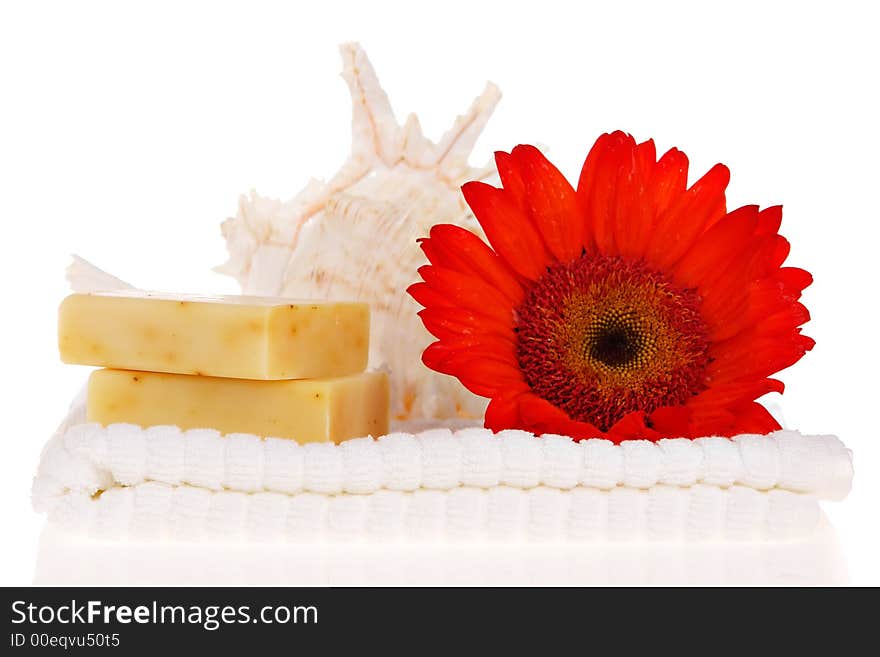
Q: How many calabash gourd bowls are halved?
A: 0